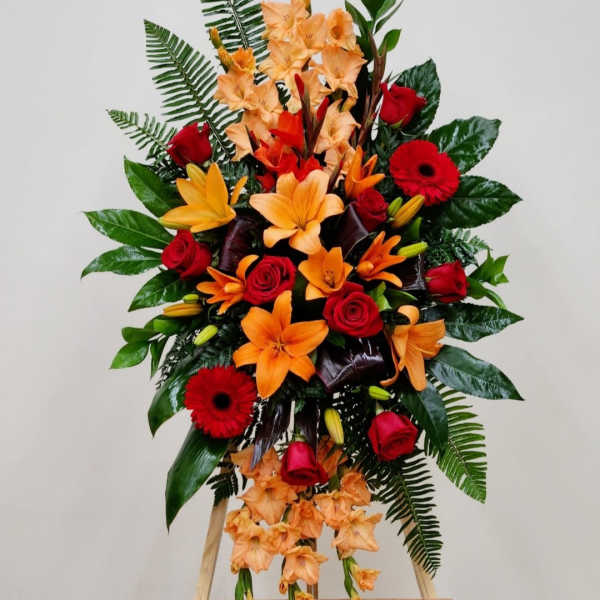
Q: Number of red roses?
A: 9